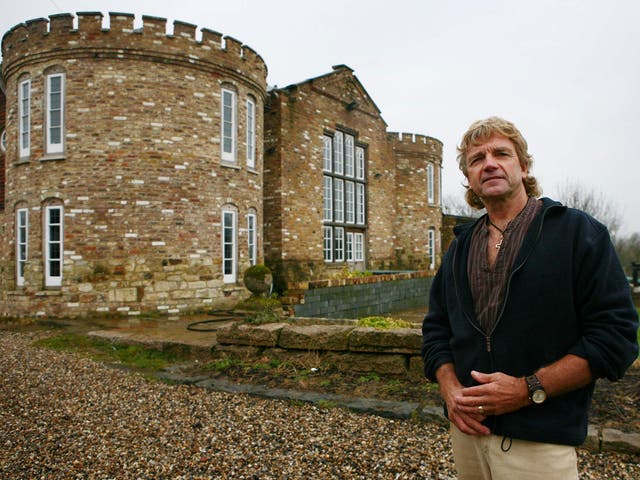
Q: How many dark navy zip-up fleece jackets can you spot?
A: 1